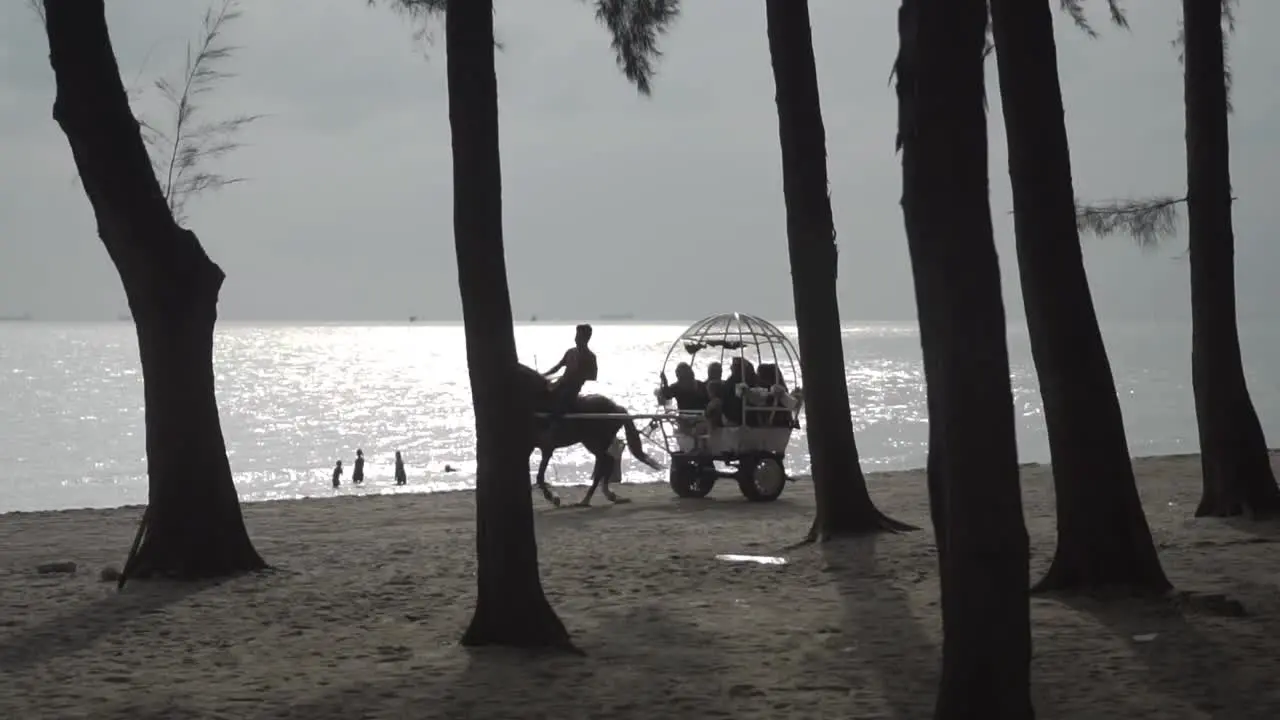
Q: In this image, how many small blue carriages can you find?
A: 0